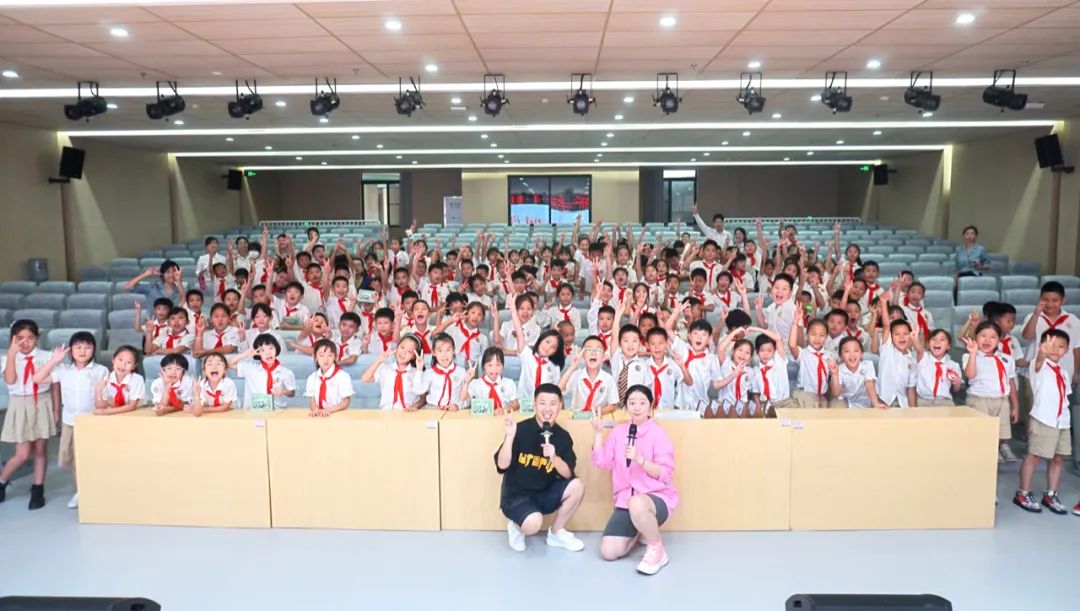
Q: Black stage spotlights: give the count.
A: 12